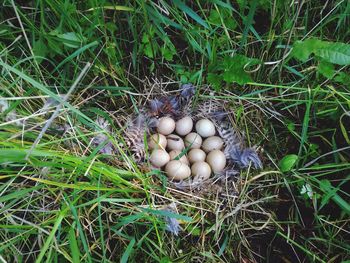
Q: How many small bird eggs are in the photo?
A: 13